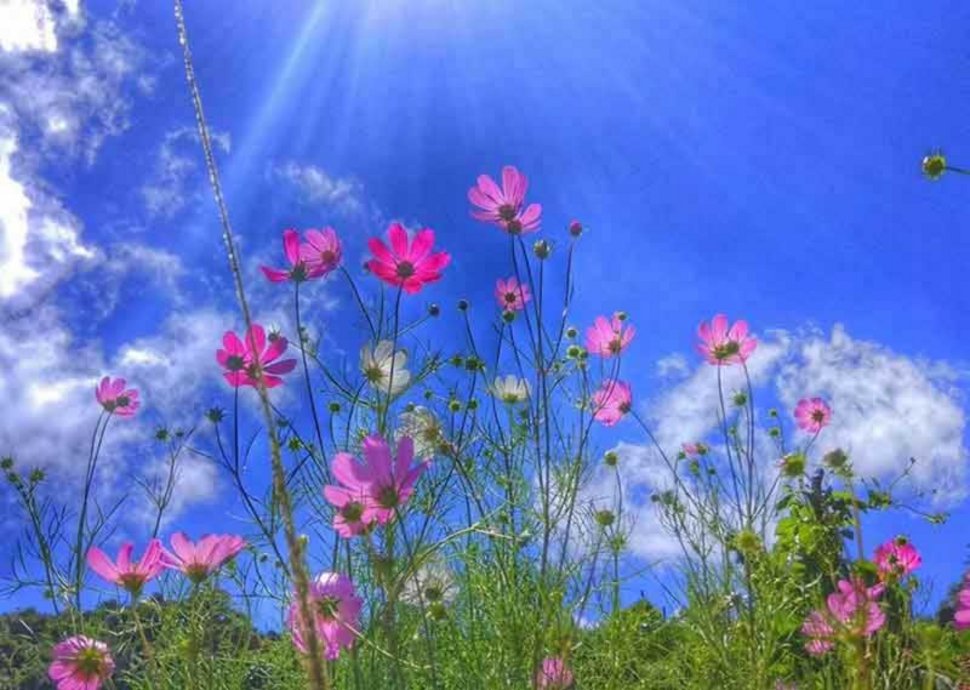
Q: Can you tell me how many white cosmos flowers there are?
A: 4